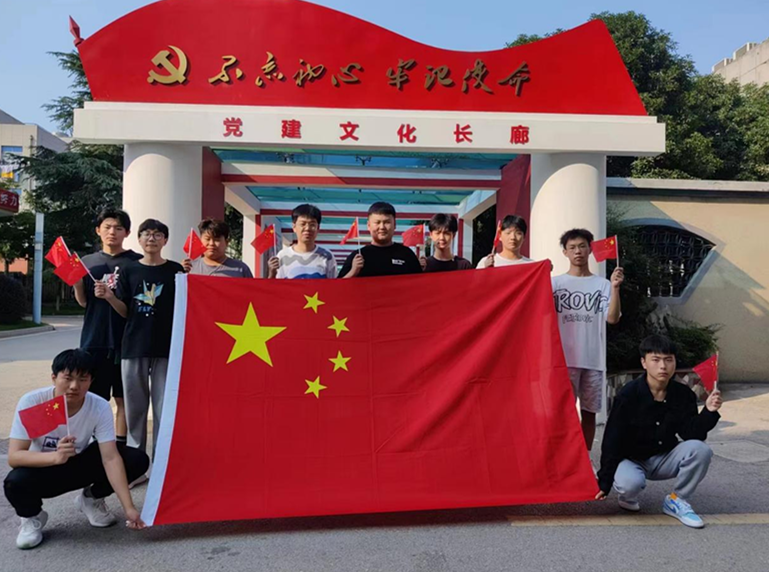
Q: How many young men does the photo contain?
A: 10